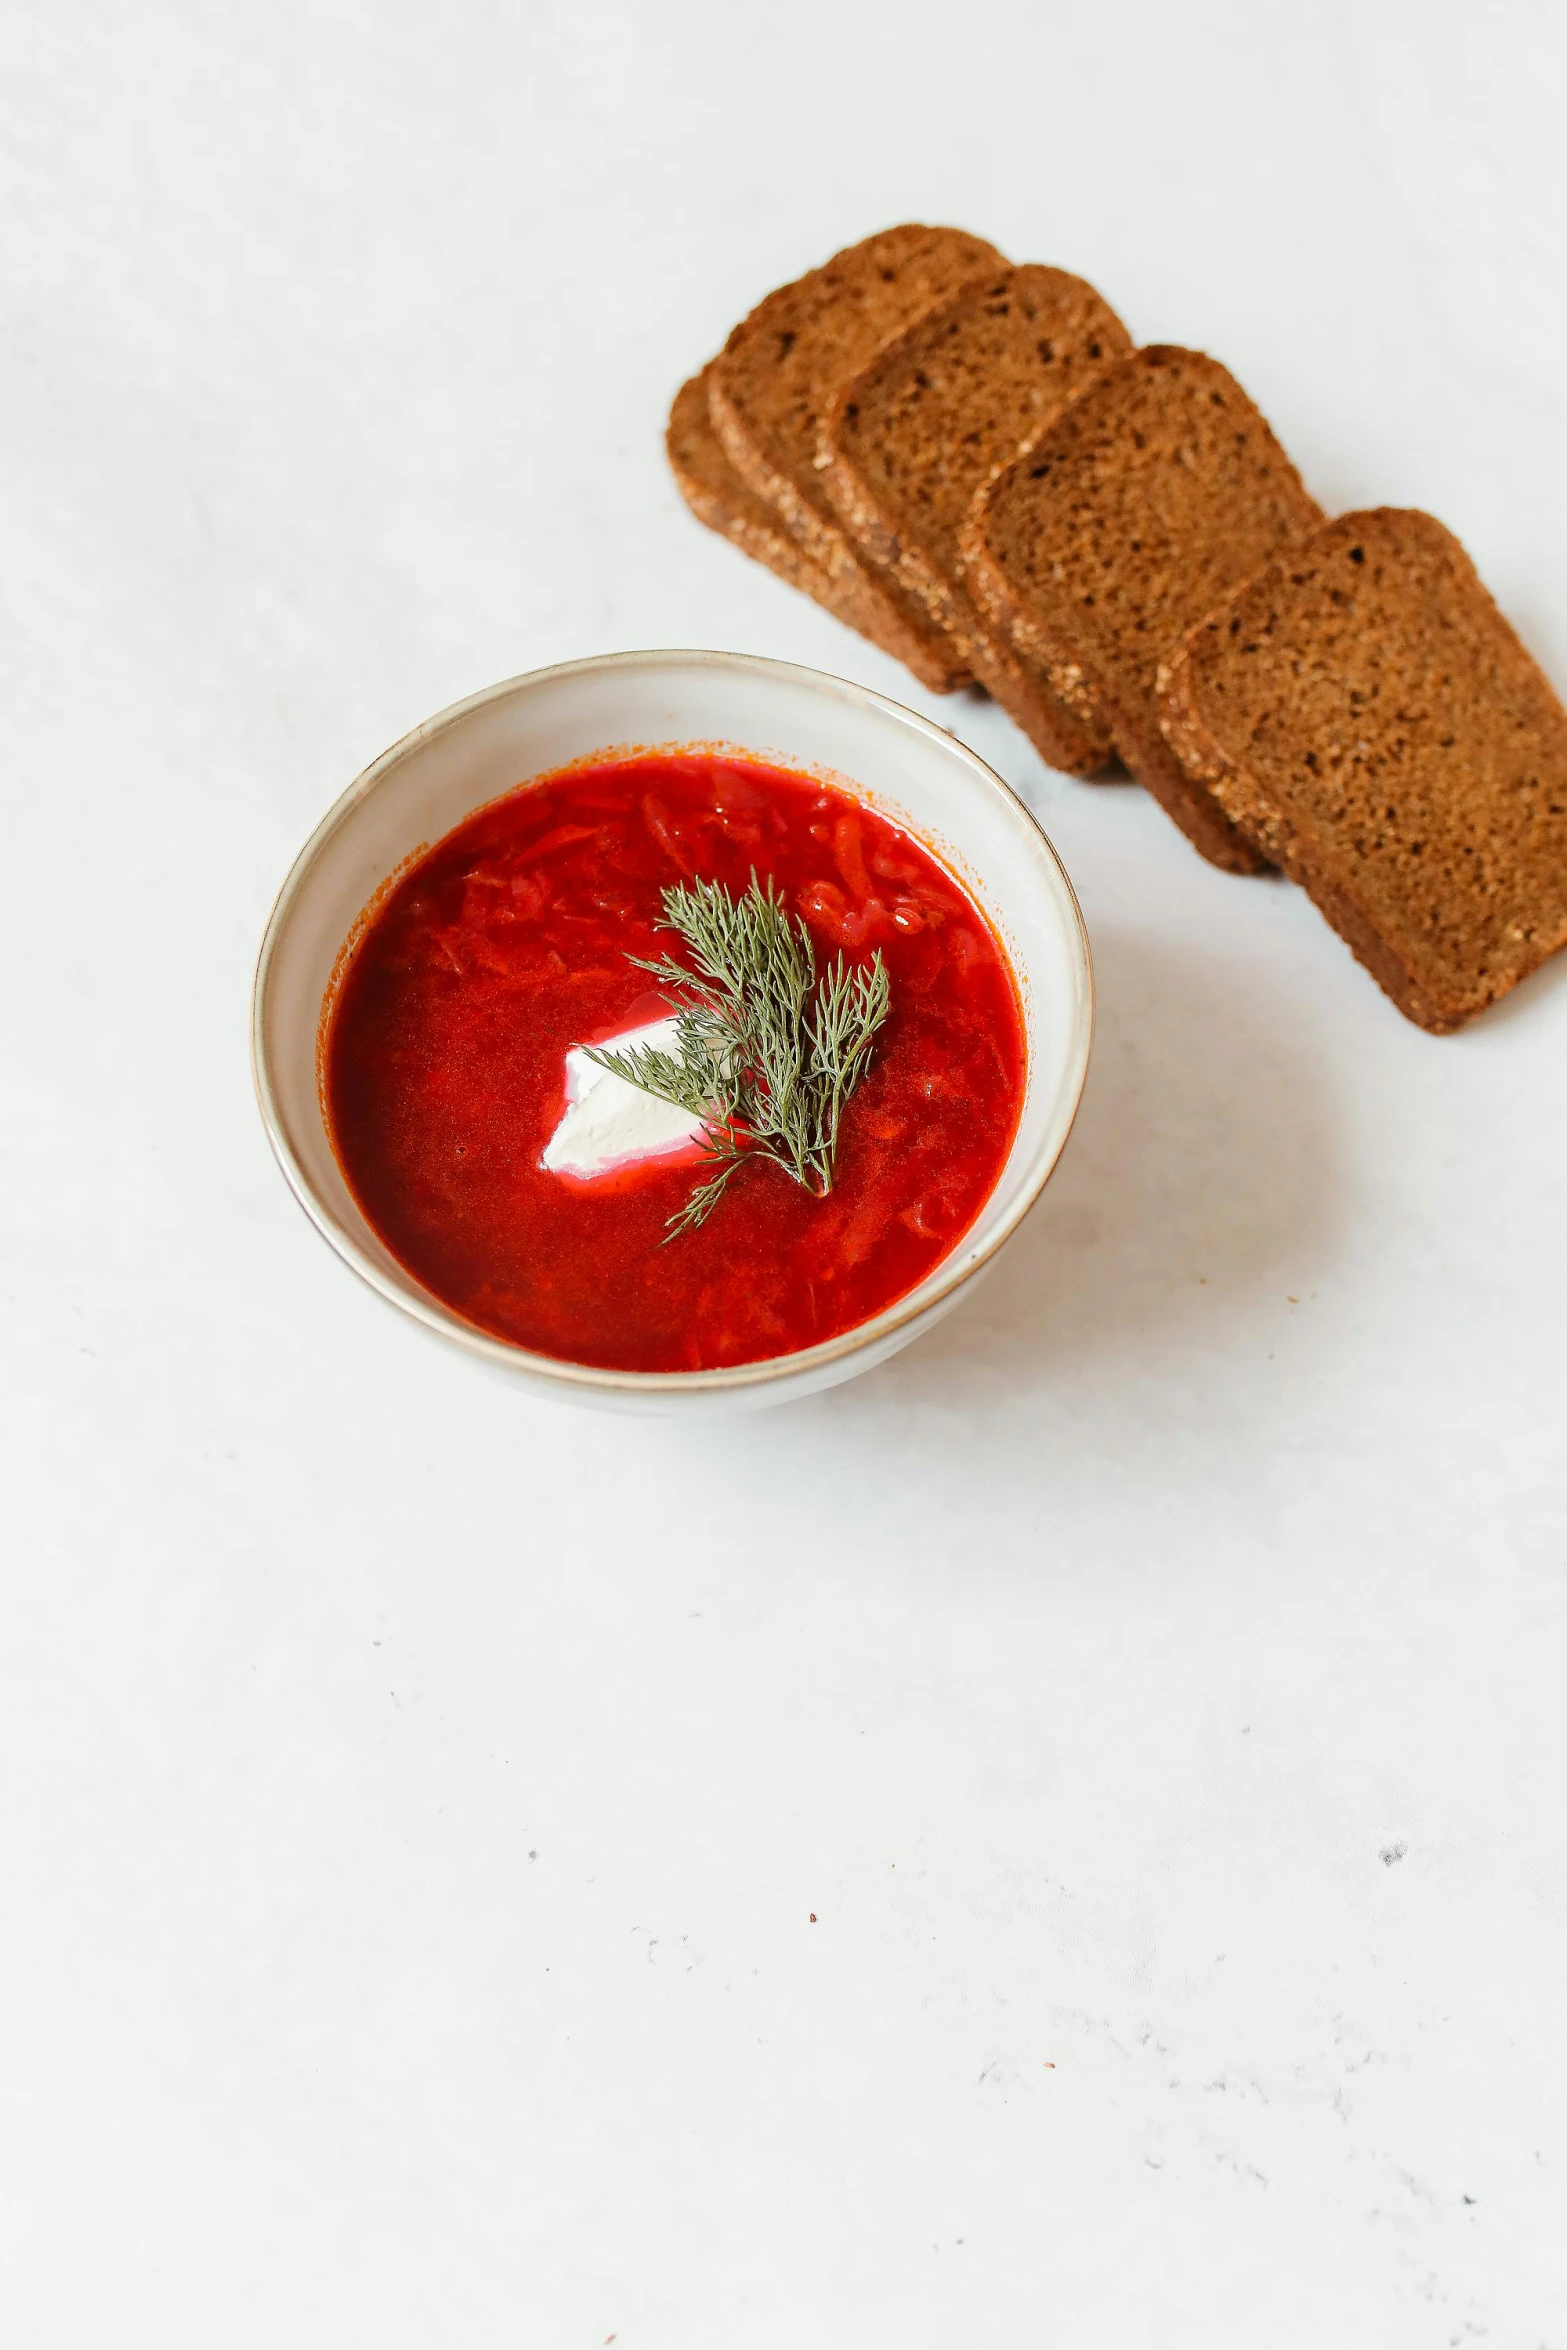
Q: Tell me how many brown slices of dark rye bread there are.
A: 5